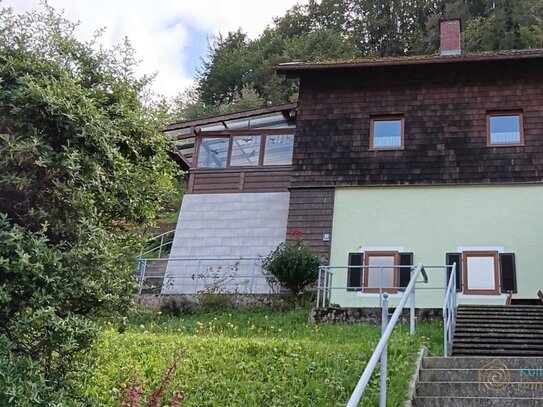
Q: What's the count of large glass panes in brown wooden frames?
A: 3